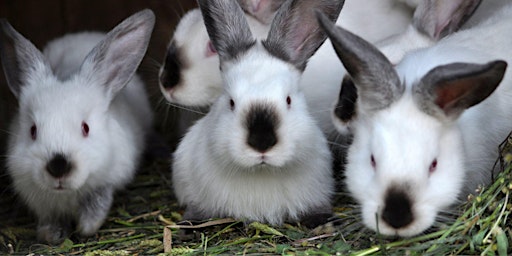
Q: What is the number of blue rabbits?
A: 0